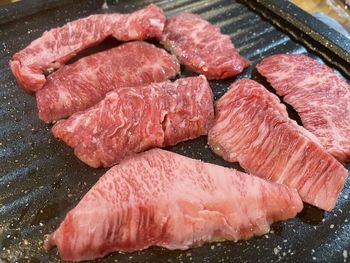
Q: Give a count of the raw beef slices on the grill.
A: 7